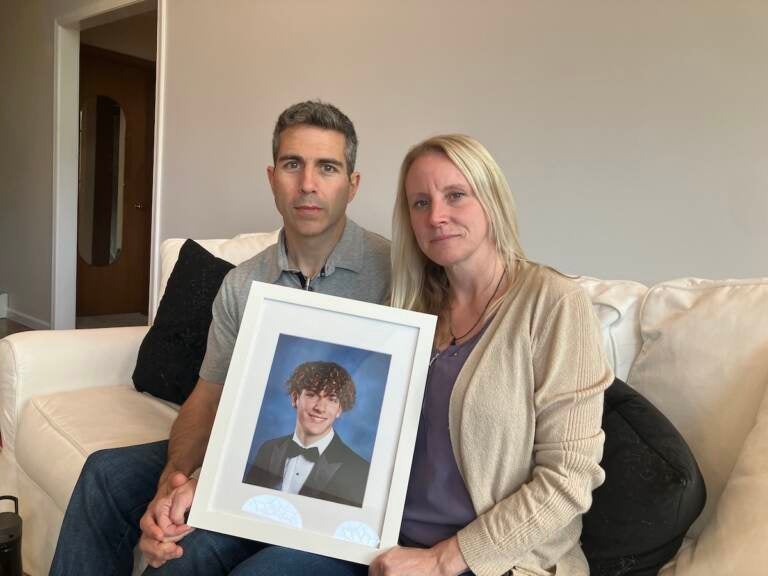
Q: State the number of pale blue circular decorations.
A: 2